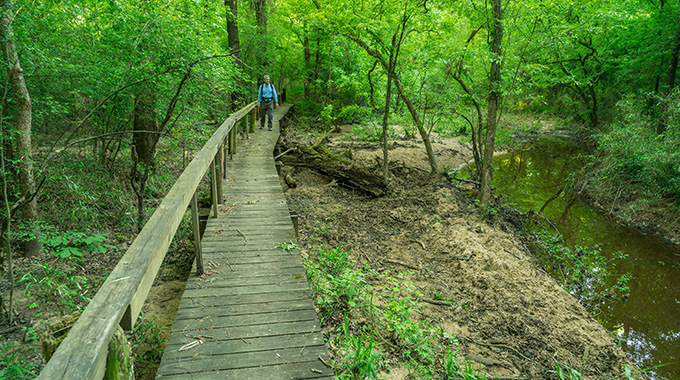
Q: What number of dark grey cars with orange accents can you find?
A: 0